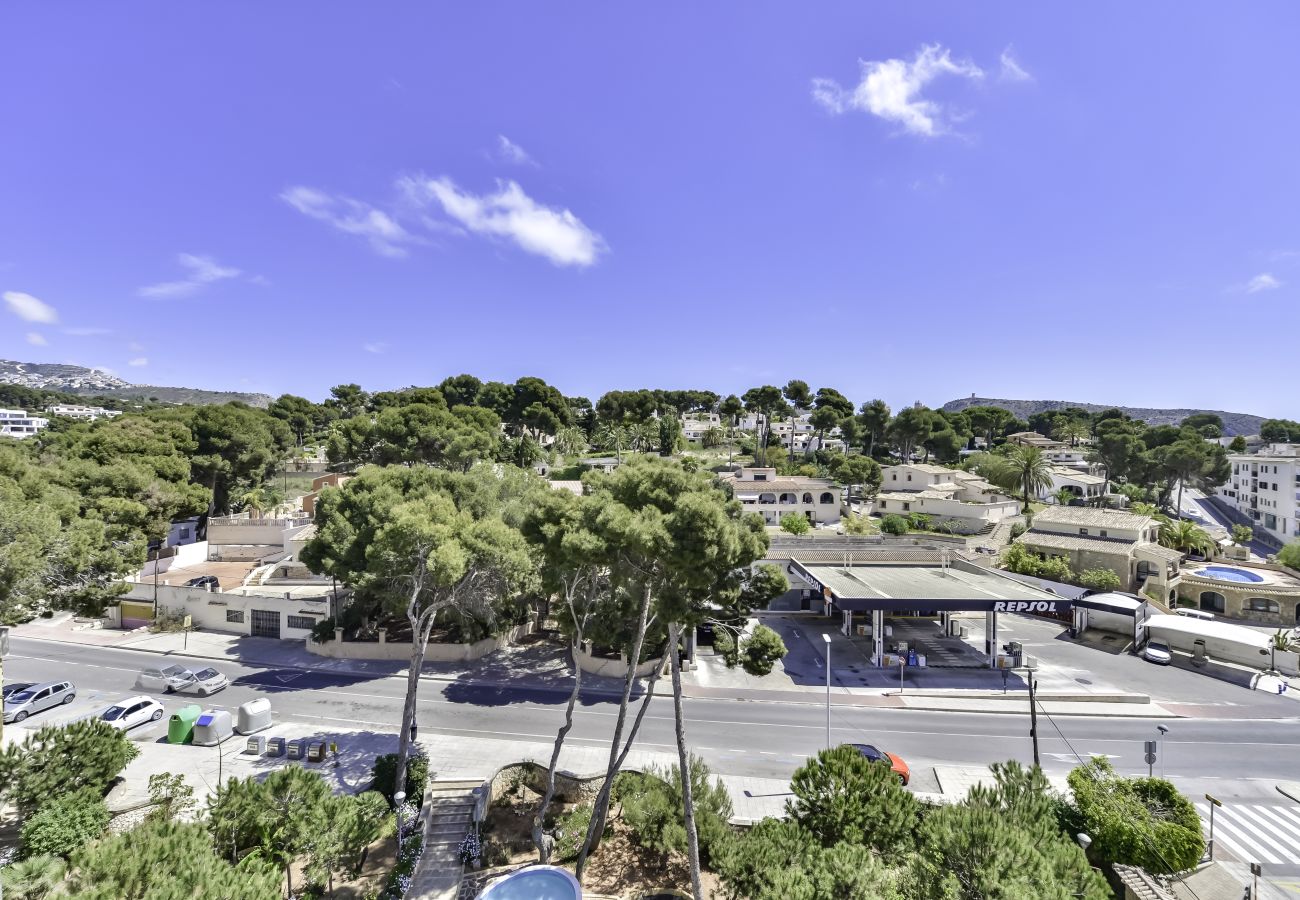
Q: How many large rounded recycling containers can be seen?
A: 3